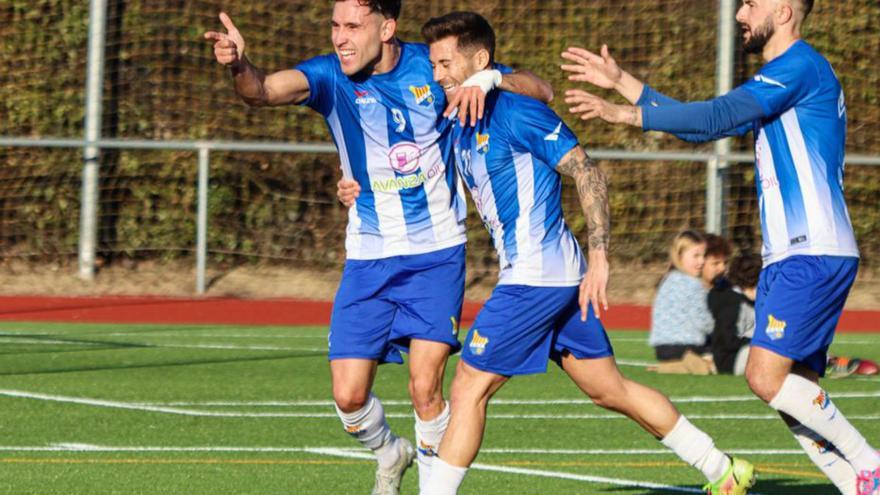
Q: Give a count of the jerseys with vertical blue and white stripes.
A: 3